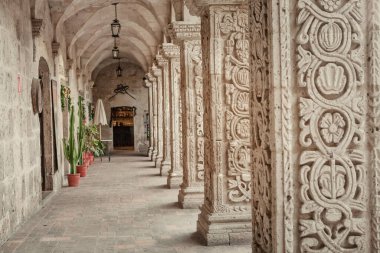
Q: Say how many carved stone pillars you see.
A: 8